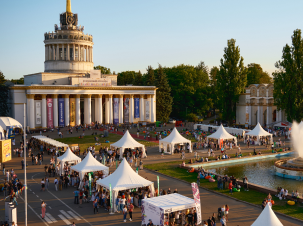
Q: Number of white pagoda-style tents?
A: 8